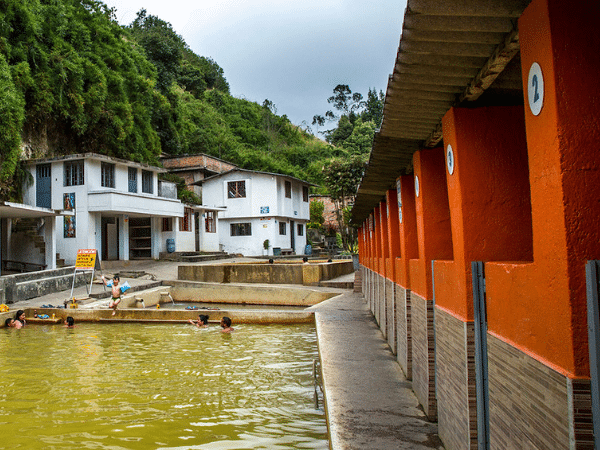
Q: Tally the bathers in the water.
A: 5